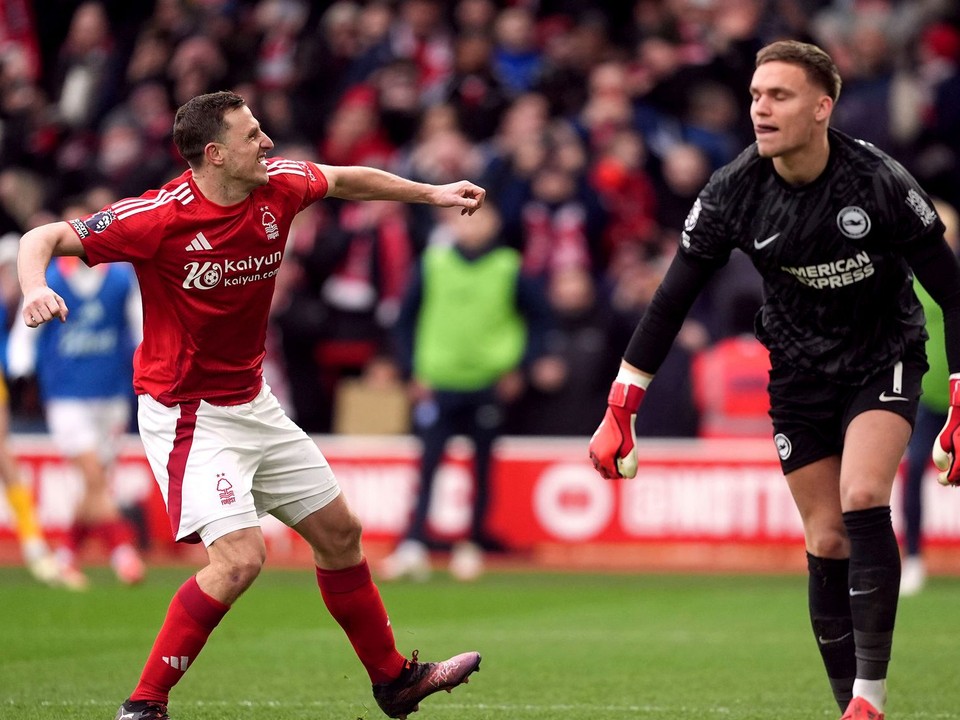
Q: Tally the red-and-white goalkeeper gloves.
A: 2